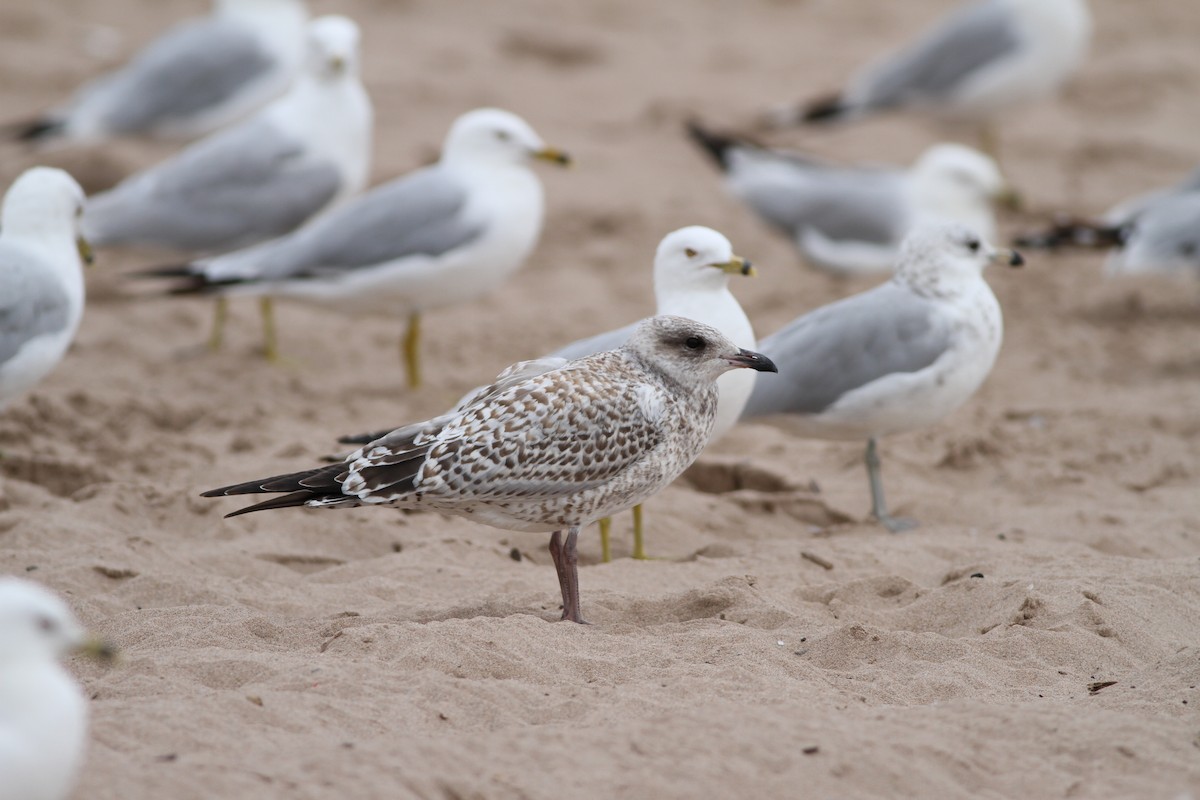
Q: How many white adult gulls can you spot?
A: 10